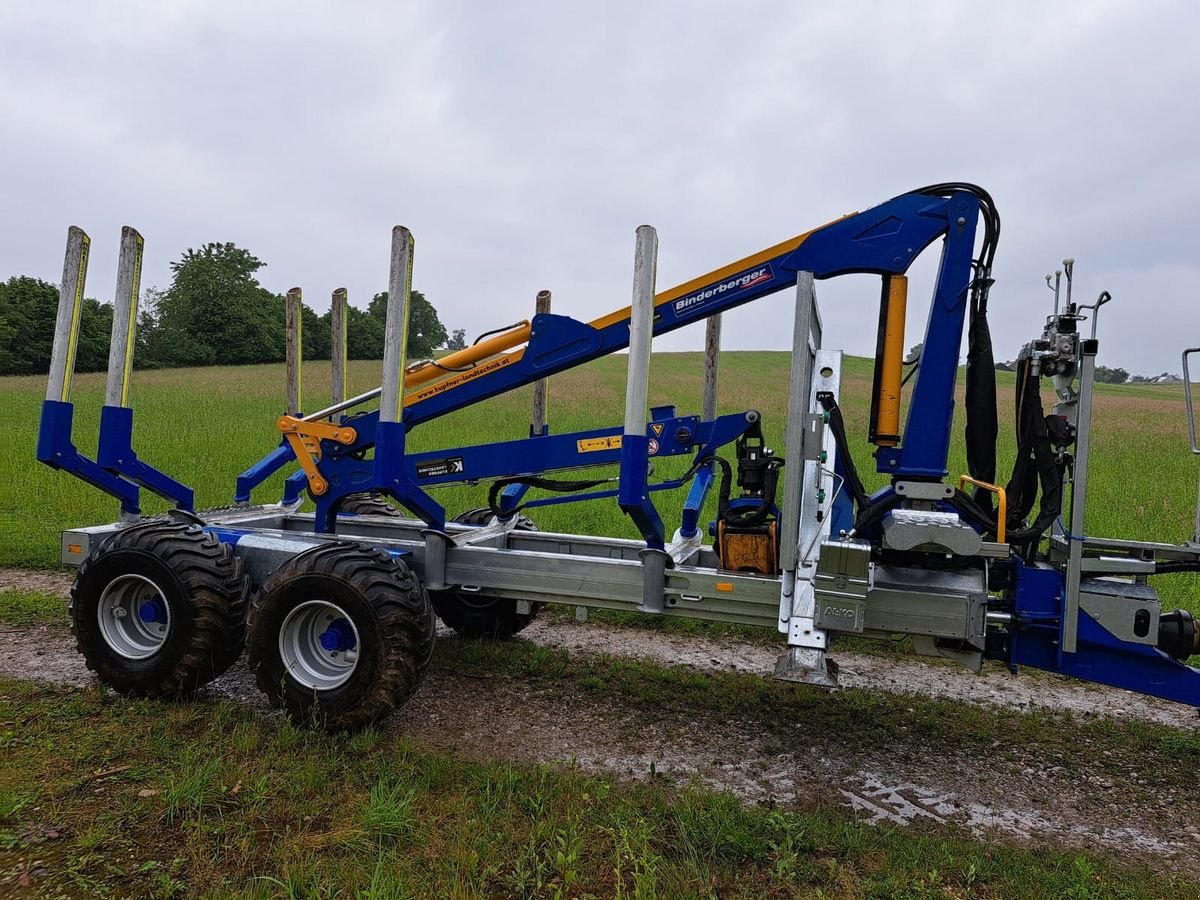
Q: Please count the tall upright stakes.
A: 8